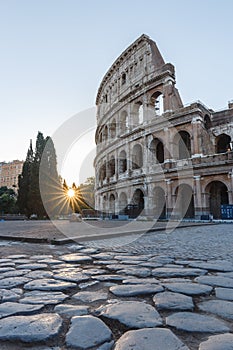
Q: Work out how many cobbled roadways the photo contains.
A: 1